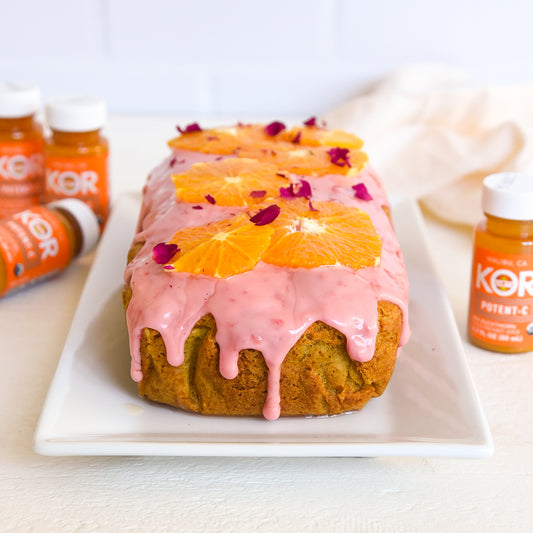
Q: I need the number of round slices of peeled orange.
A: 6